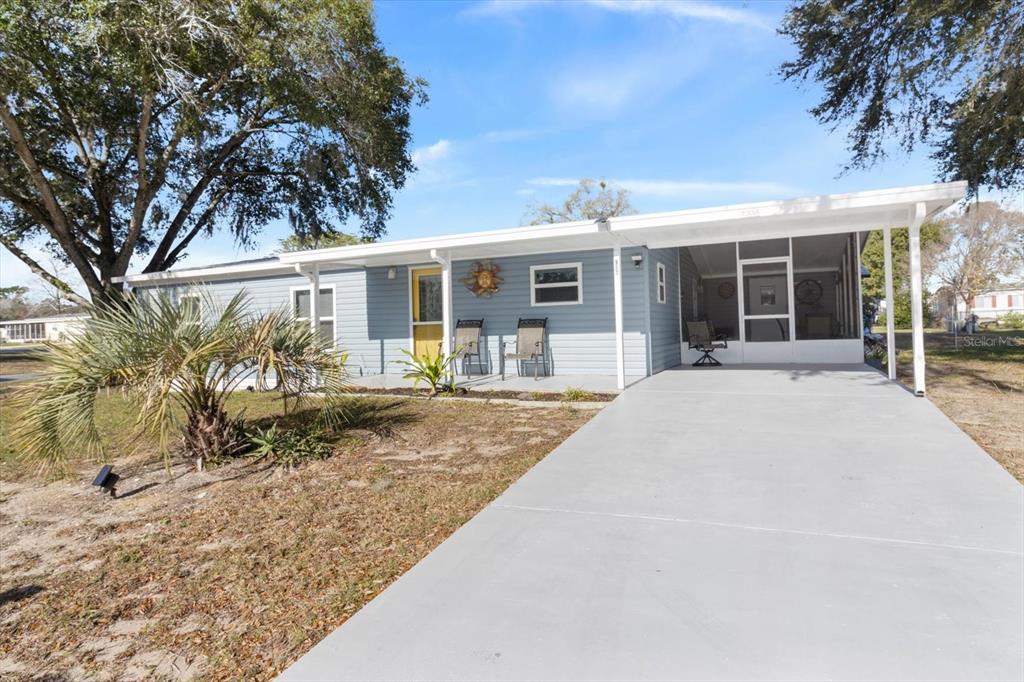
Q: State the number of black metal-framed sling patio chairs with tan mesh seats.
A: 3